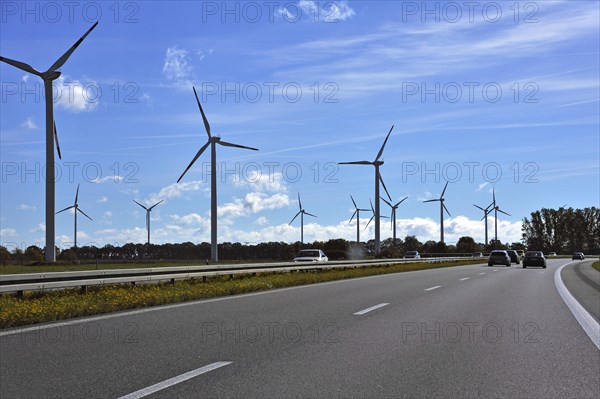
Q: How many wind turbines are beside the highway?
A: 12